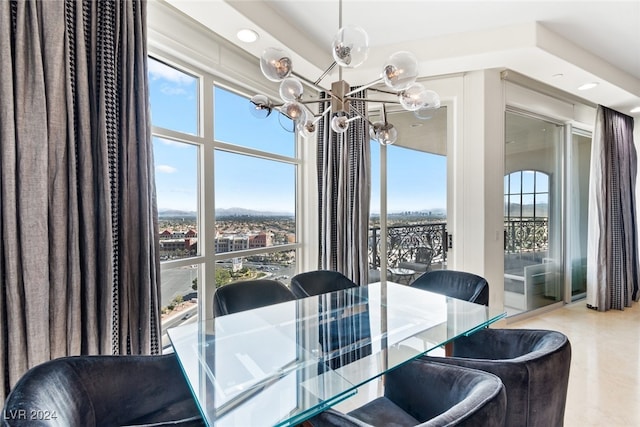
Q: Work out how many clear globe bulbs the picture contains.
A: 12